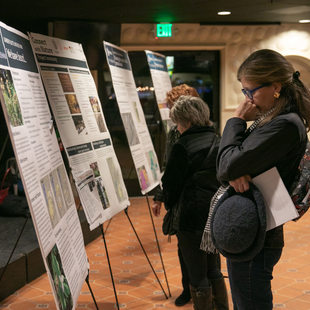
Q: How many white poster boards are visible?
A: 4